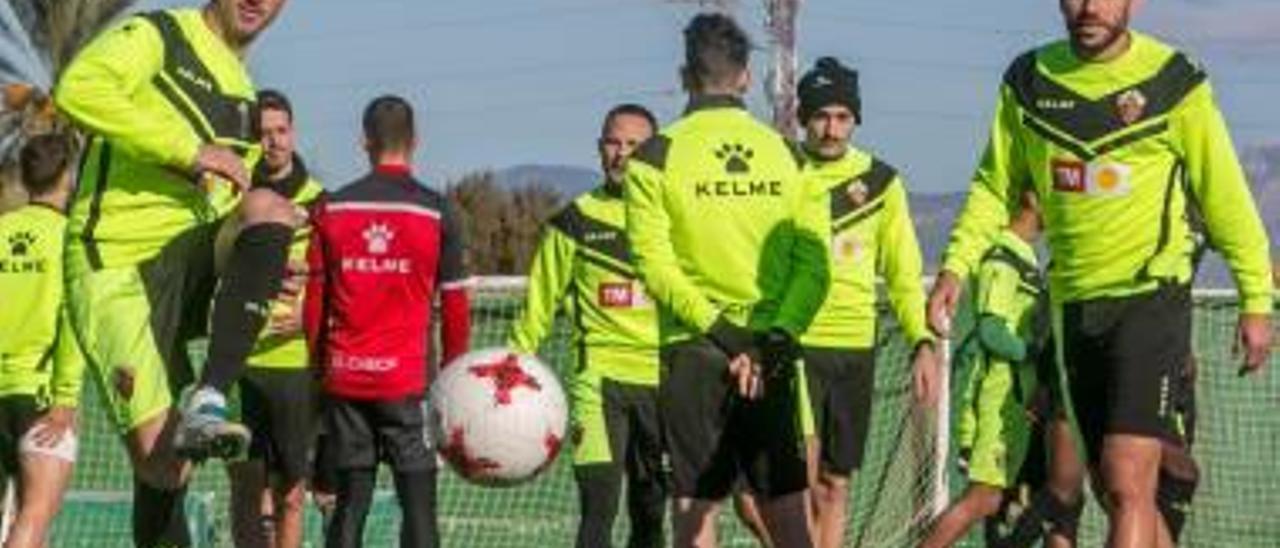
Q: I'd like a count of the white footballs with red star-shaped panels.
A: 1